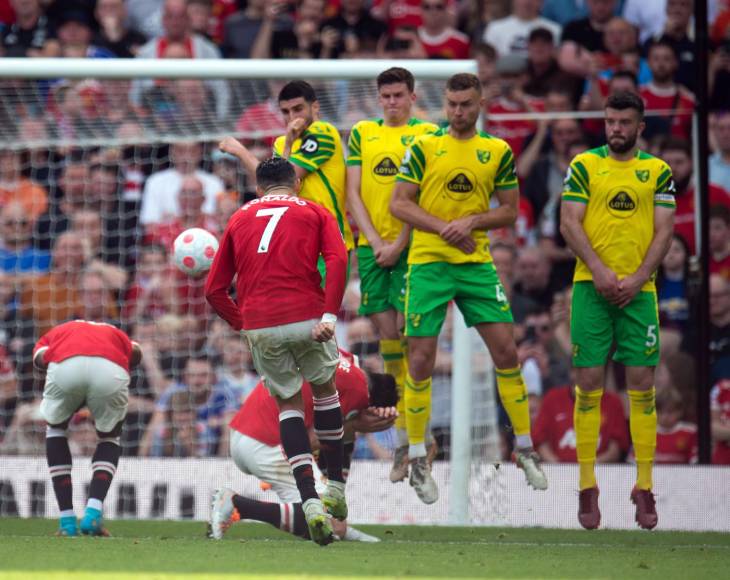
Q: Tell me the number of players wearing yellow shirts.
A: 4